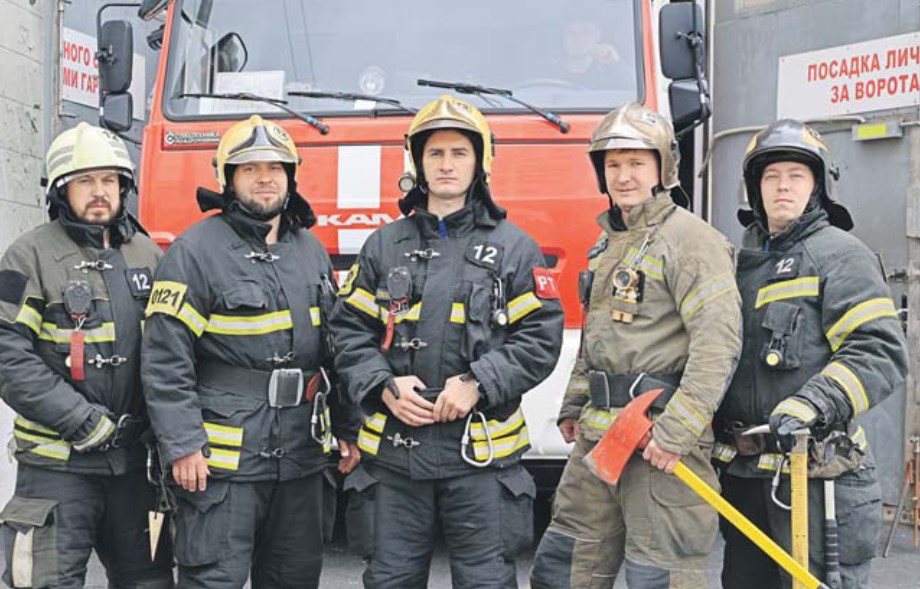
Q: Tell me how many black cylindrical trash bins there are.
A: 0